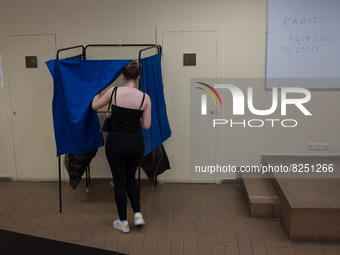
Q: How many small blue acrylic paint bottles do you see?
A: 0